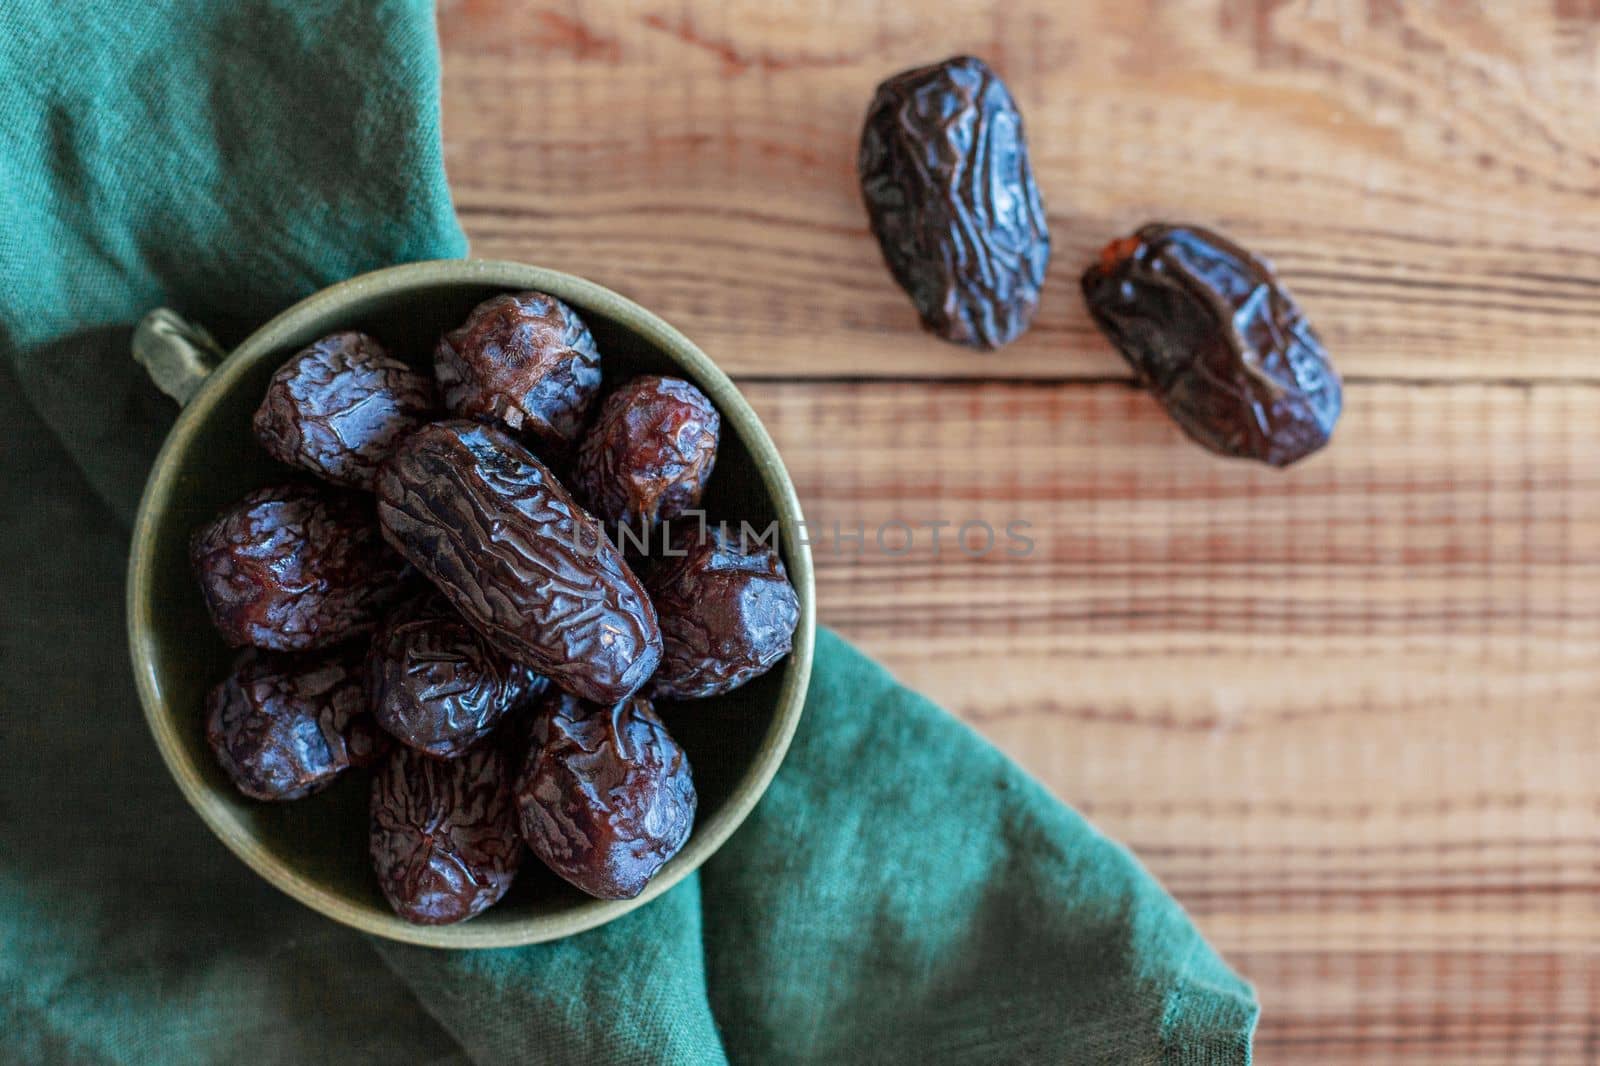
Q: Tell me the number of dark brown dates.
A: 12